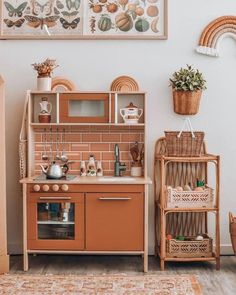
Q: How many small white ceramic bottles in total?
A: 3